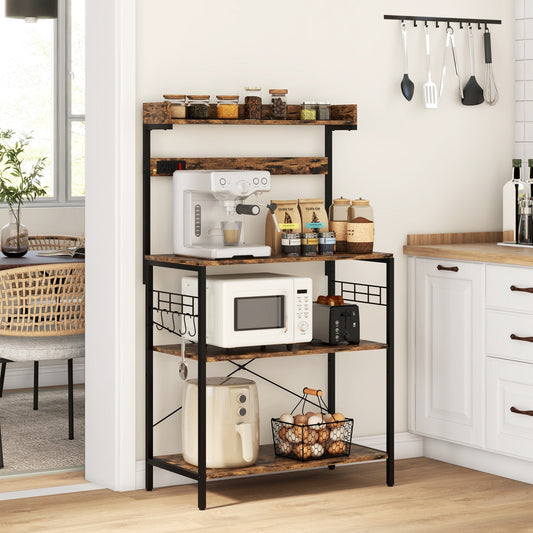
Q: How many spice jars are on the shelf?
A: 7